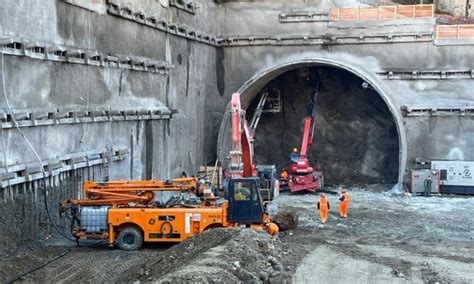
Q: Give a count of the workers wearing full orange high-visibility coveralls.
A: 2